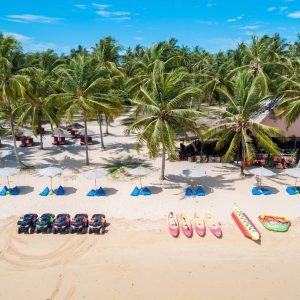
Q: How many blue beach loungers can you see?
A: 14